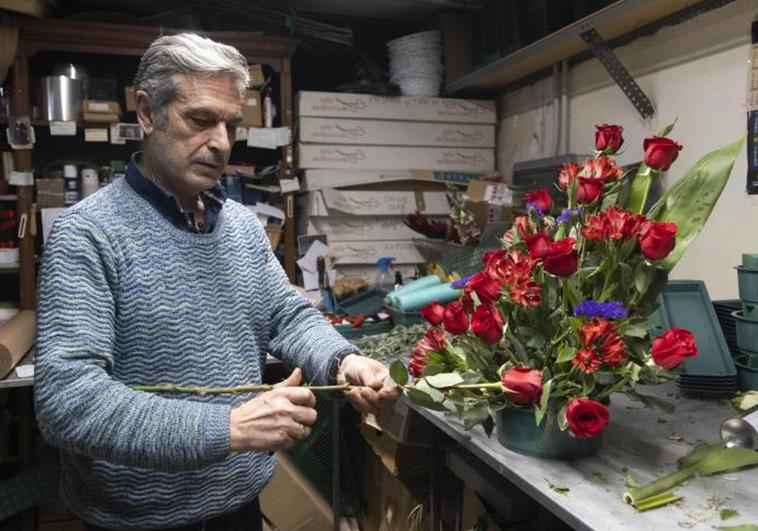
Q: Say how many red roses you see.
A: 14